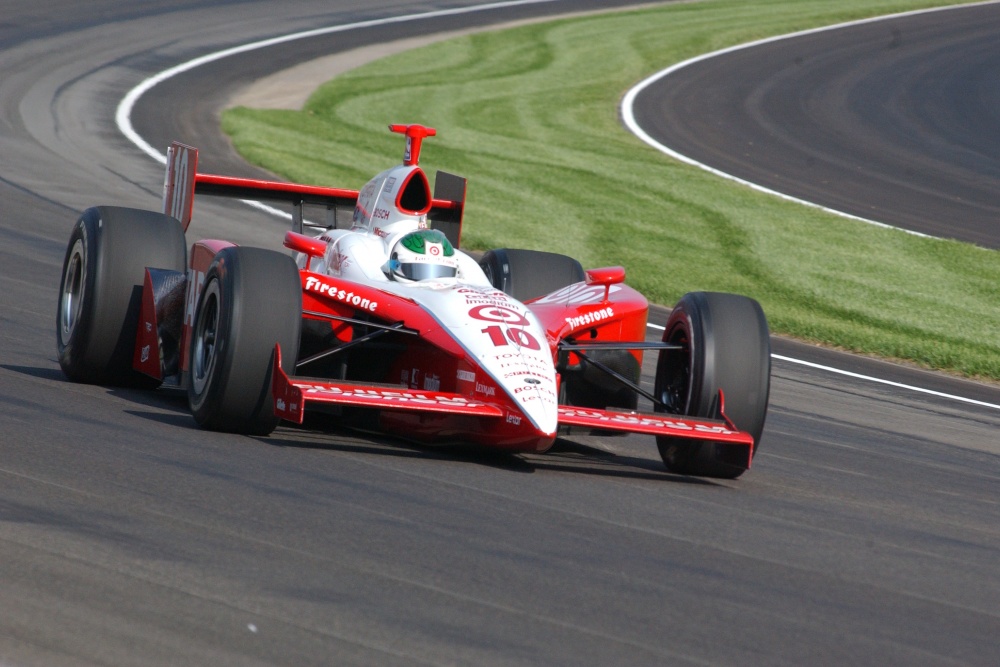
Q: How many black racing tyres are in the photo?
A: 4